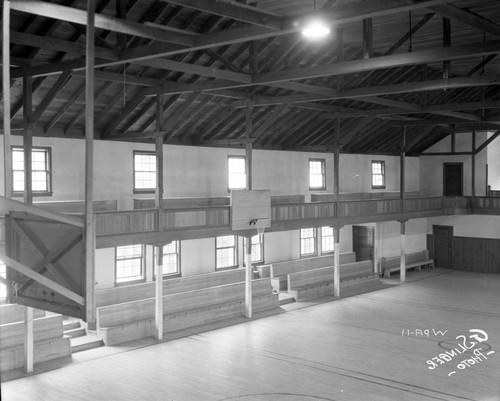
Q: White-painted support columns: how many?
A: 5